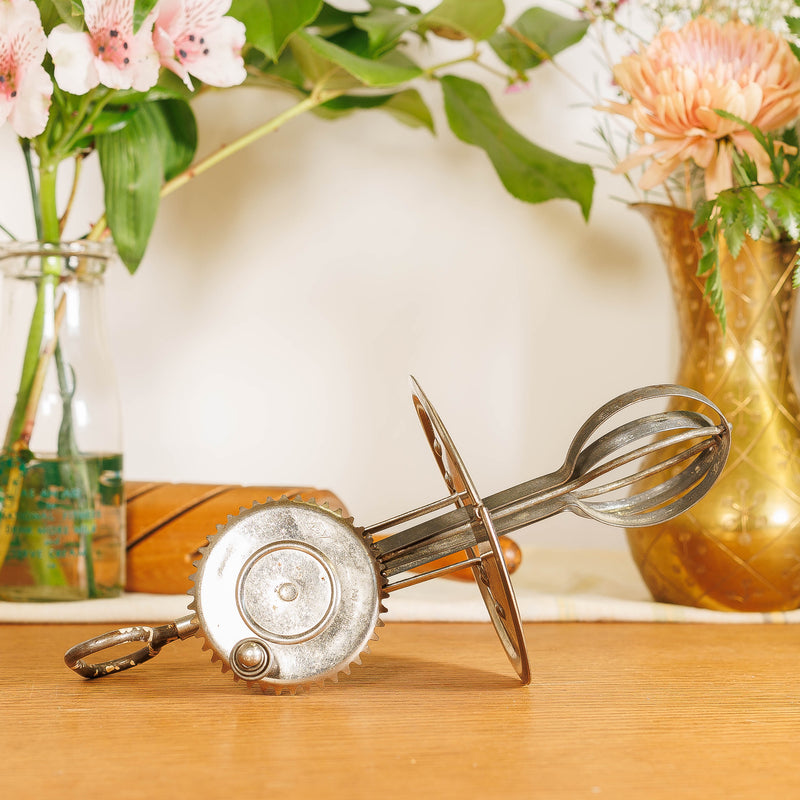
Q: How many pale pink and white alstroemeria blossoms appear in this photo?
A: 3